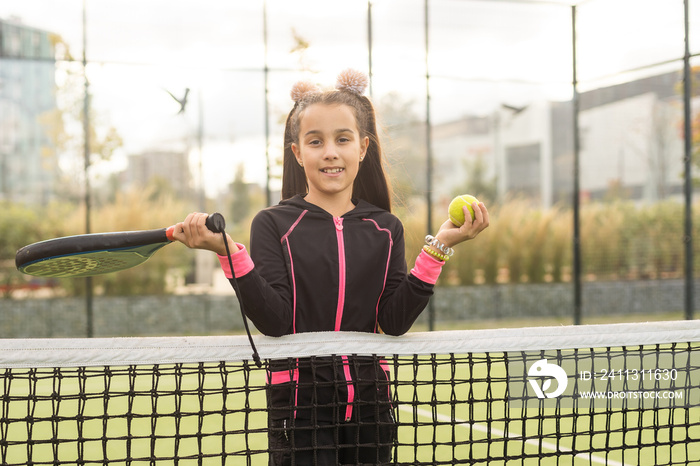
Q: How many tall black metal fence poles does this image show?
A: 6